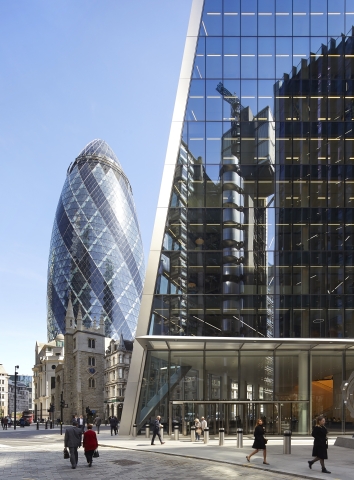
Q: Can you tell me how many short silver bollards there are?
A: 9